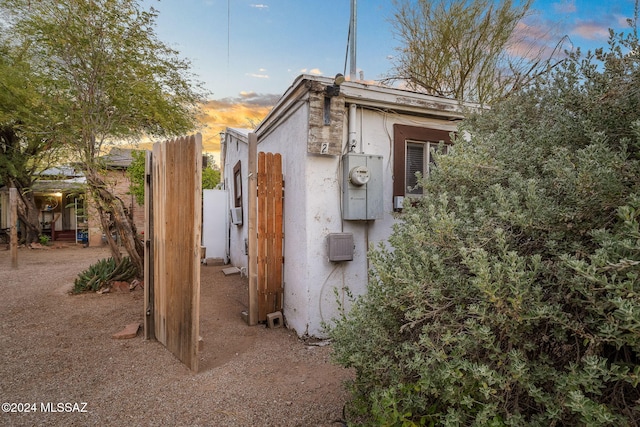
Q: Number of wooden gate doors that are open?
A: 1